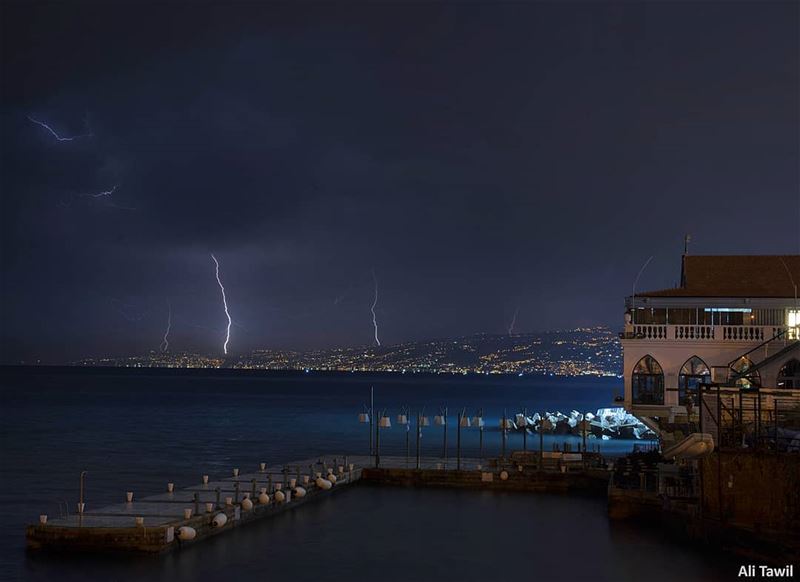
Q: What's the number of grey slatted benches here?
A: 0